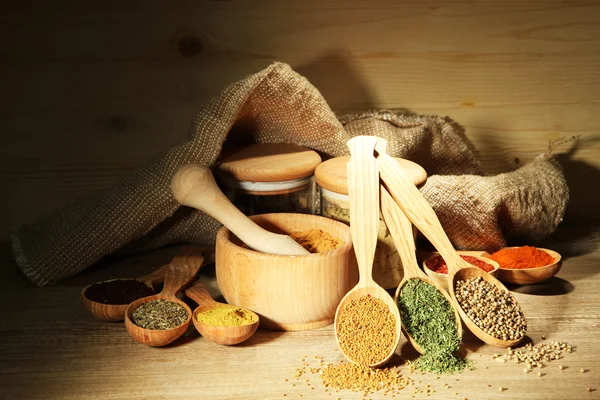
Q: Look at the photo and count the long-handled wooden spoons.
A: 3